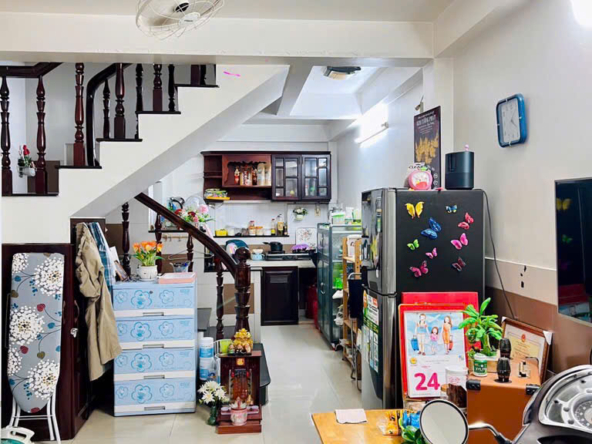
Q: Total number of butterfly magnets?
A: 9